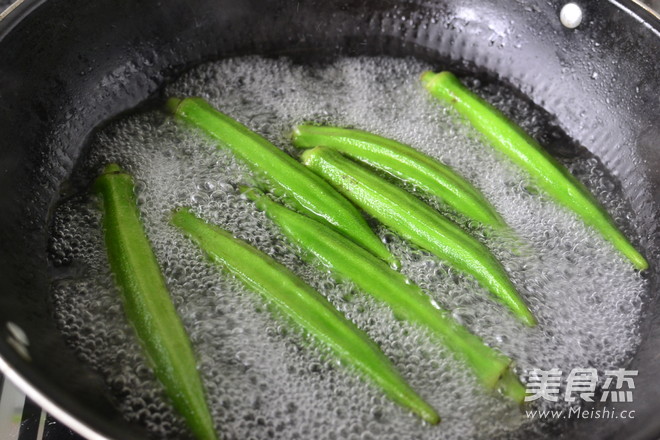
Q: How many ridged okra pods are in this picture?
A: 7